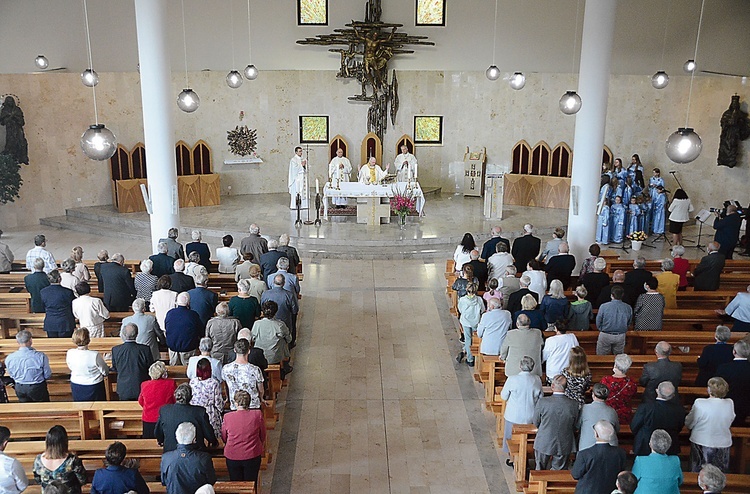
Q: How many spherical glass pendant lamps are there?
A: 12